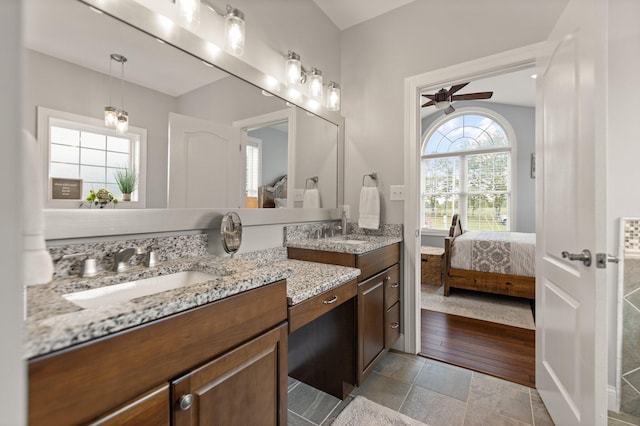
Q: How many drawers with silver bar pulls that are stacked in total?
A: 2